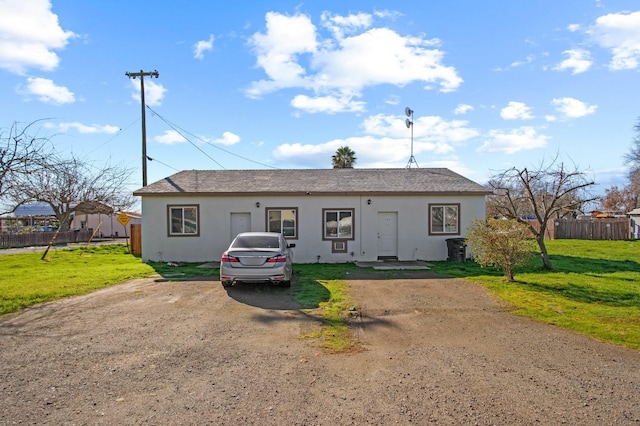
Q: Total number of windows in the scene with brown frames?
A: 4